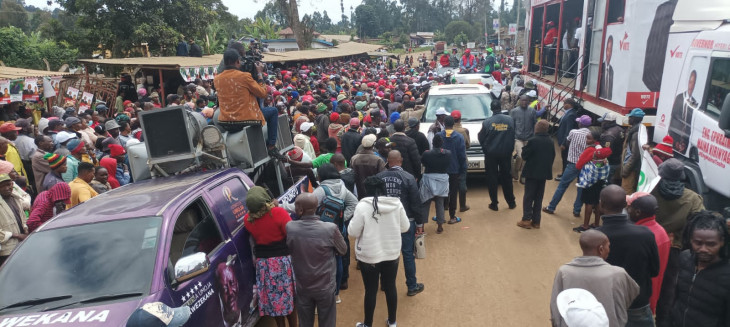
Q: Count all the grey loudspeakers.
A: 4